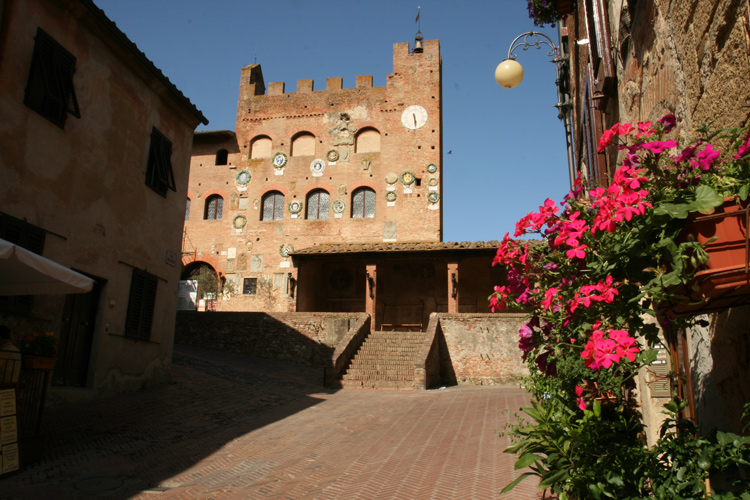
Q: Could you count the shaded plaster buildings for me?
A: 1